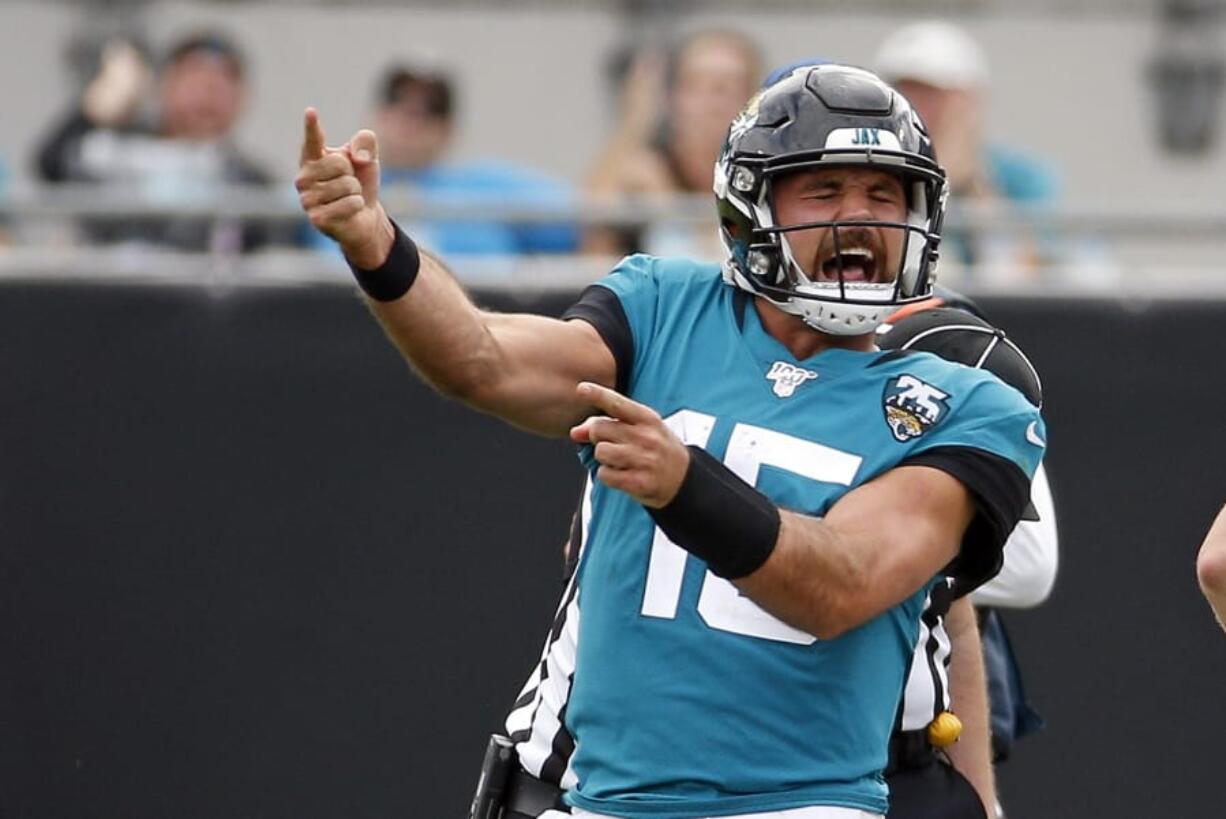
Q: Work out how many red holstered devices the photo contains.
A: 0